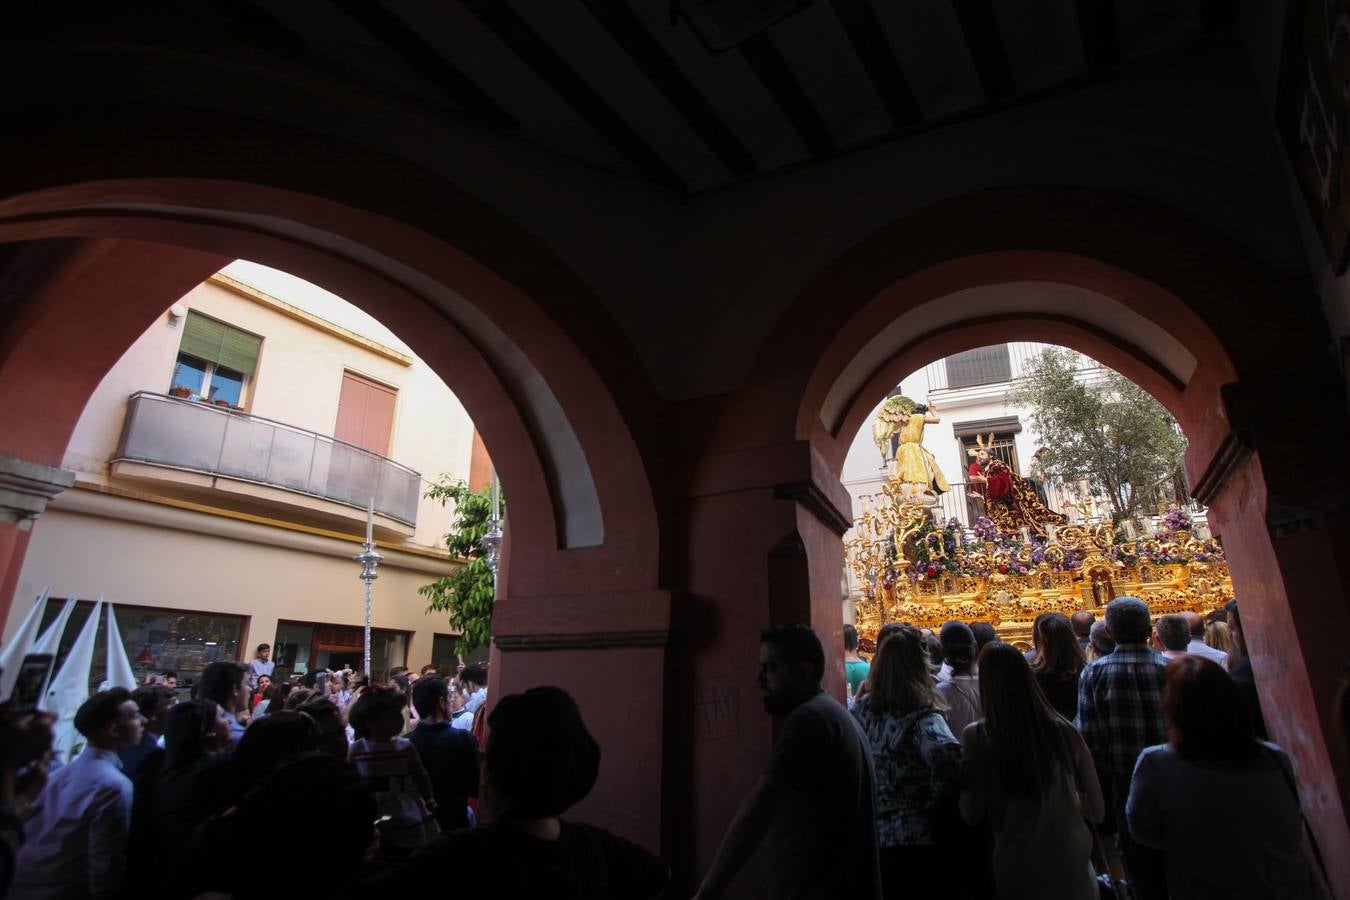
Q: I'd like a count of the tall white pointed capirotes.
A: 4